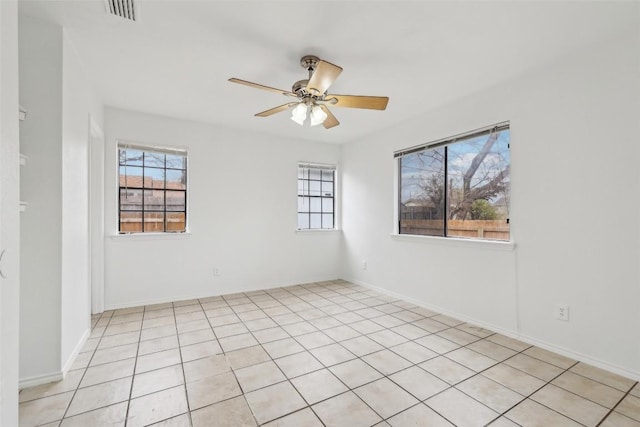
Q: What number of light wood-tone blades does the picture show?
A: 5